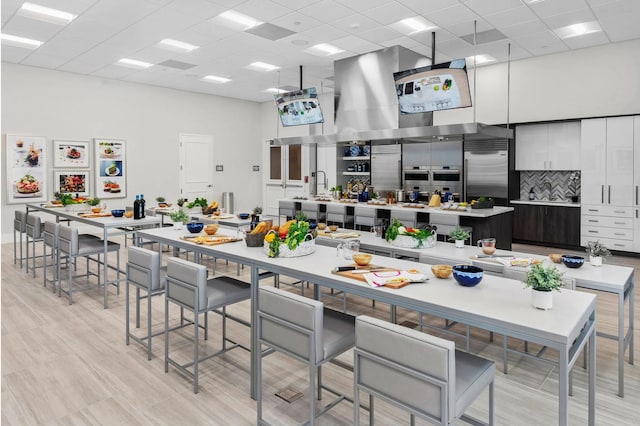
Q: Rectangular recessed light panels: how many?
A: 13